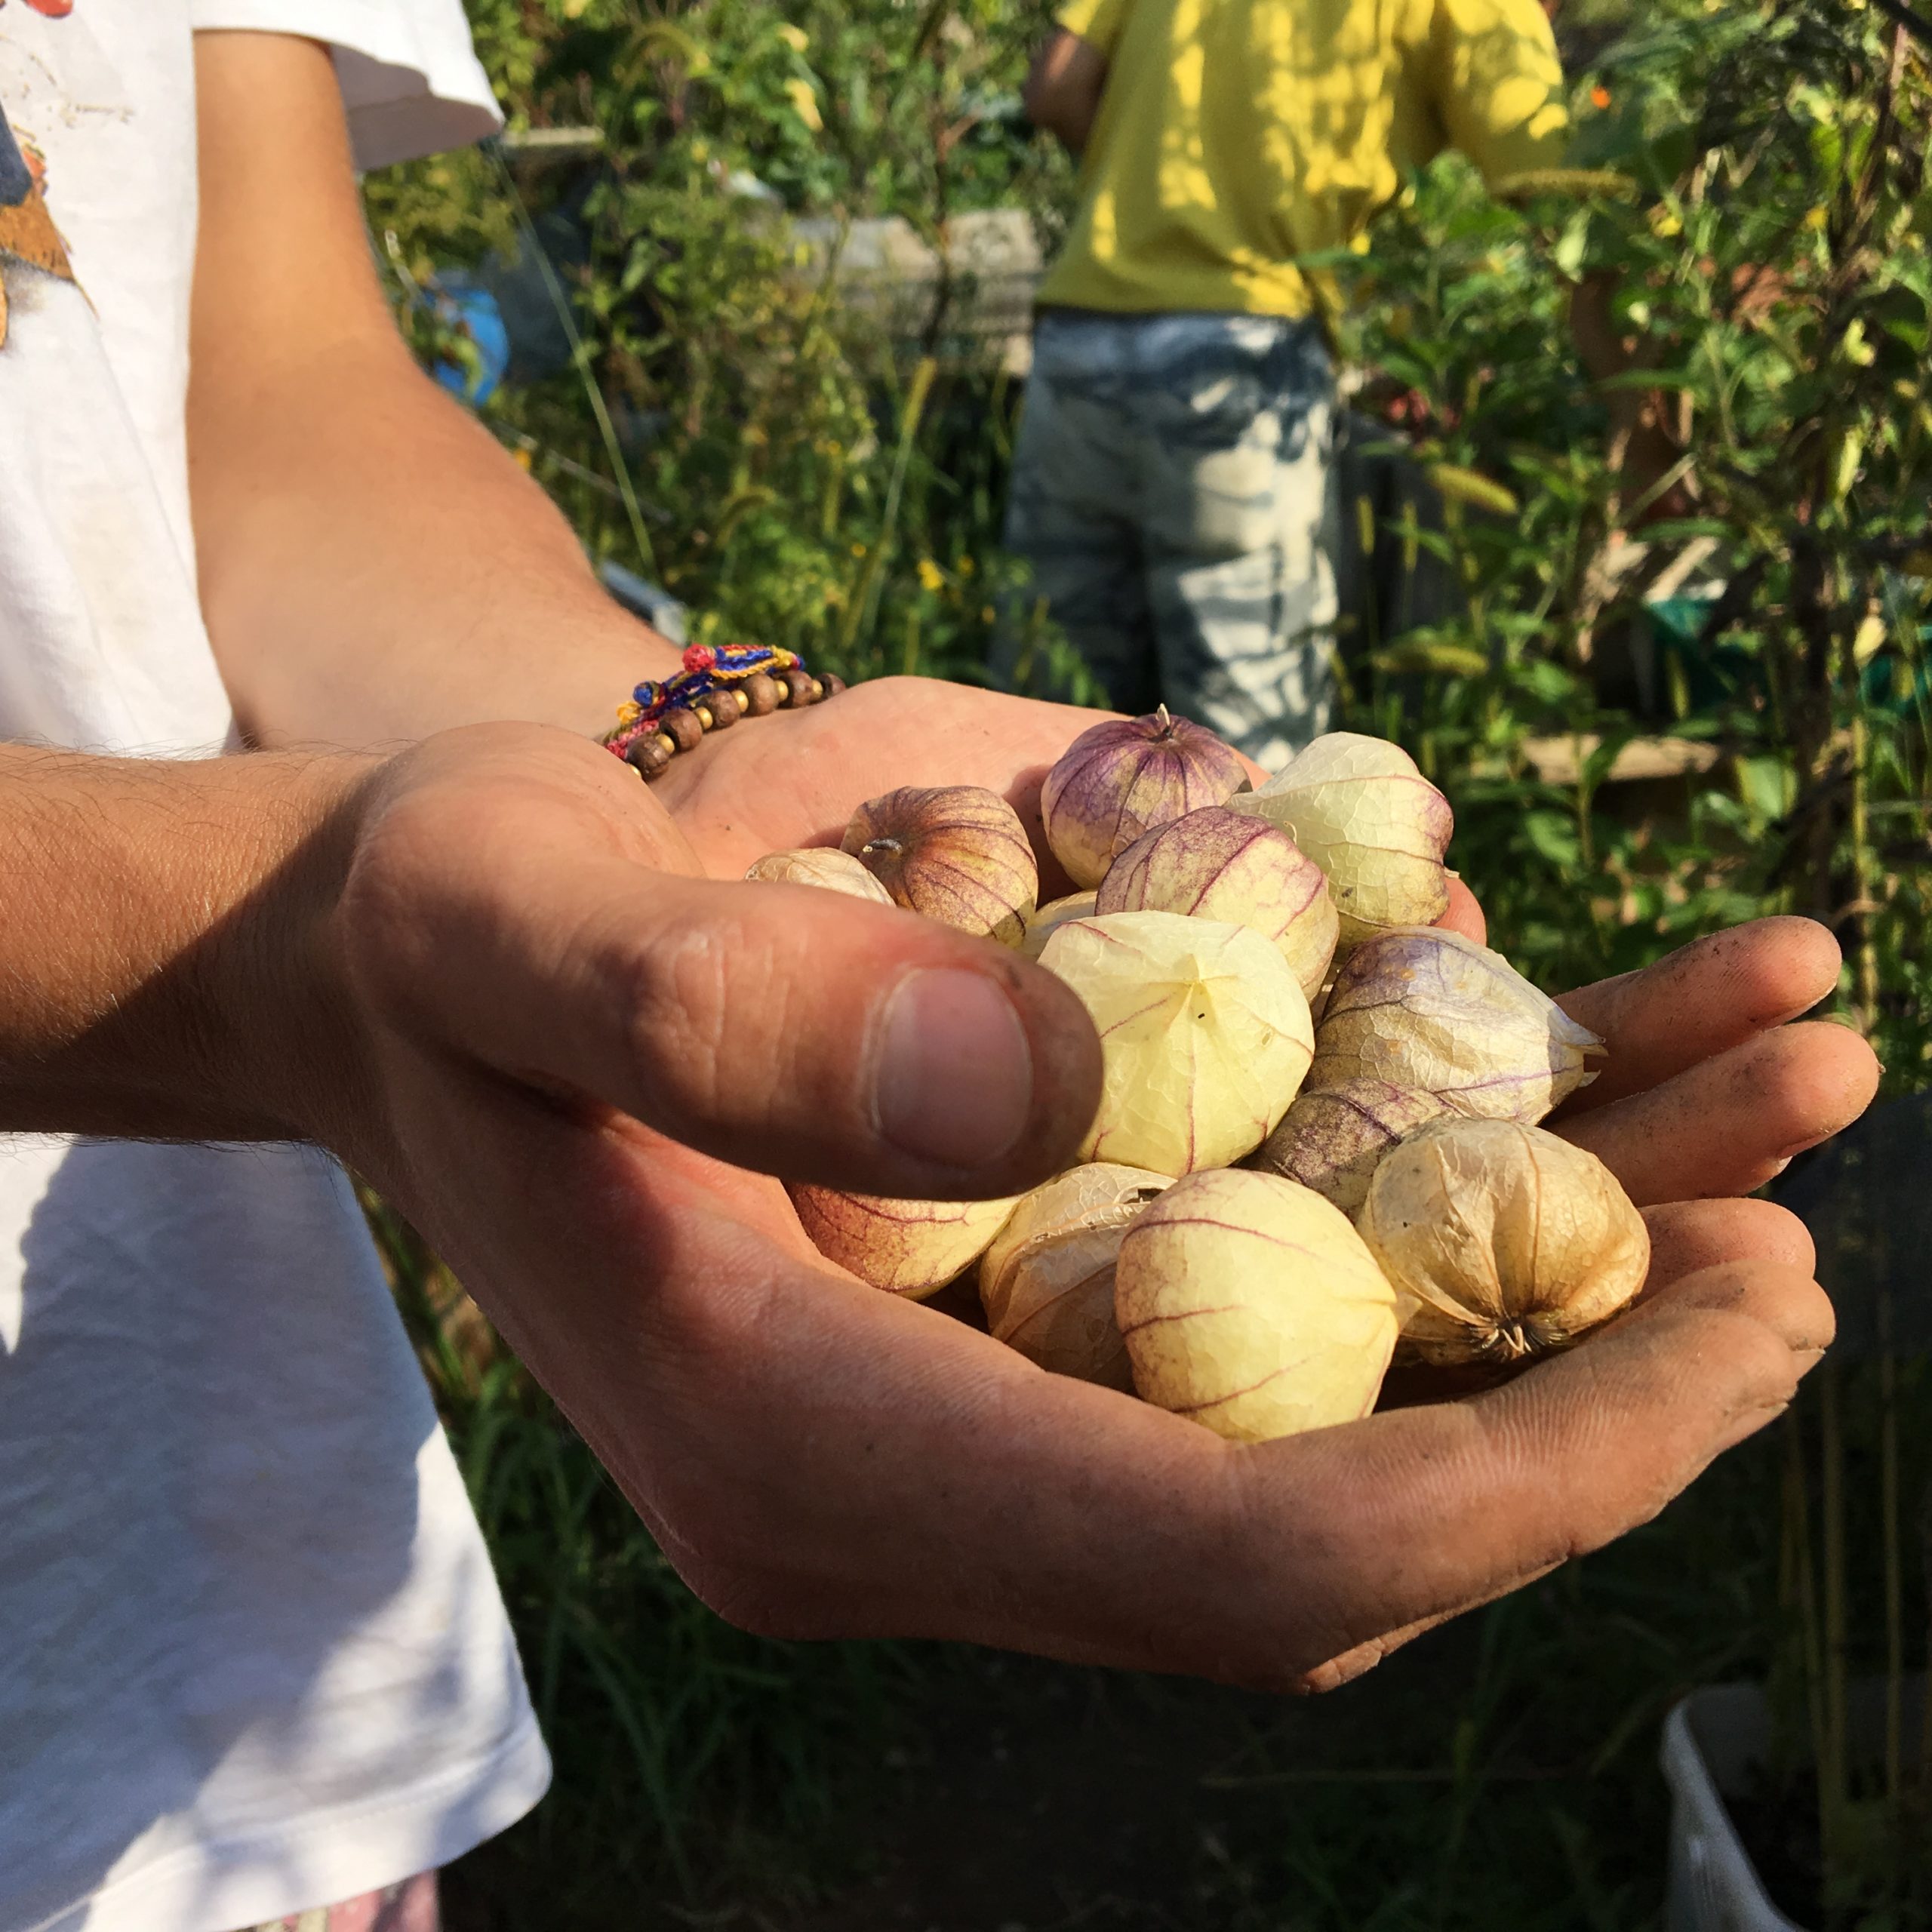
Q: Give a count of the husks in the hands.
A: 13